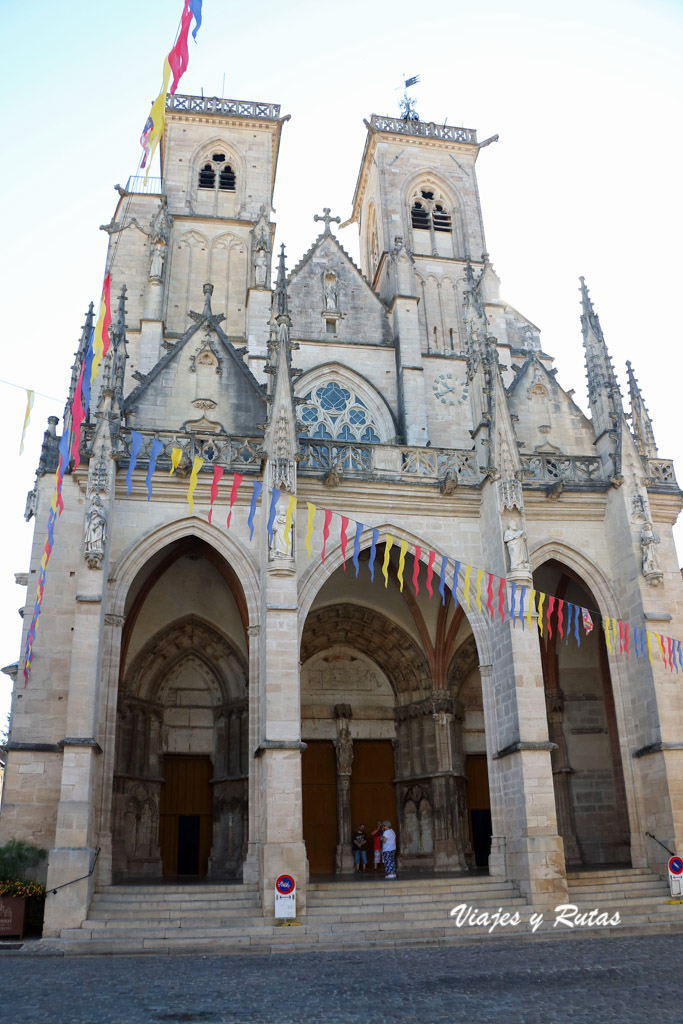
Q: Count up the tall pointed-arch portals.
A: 3